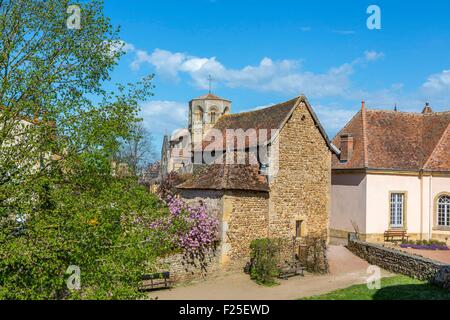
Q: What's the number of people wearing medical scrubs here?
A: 0